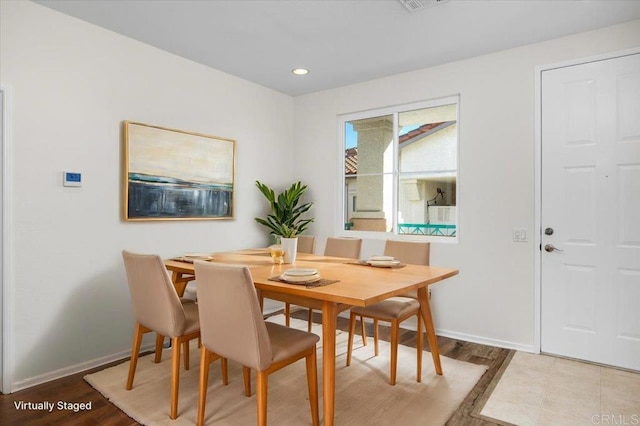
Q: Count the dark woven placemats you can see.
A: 3